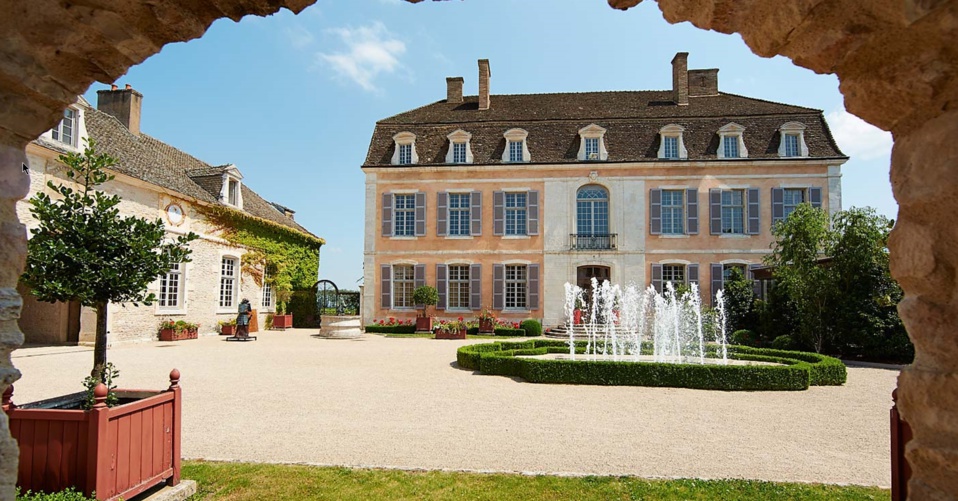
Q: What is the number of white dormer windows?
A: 9